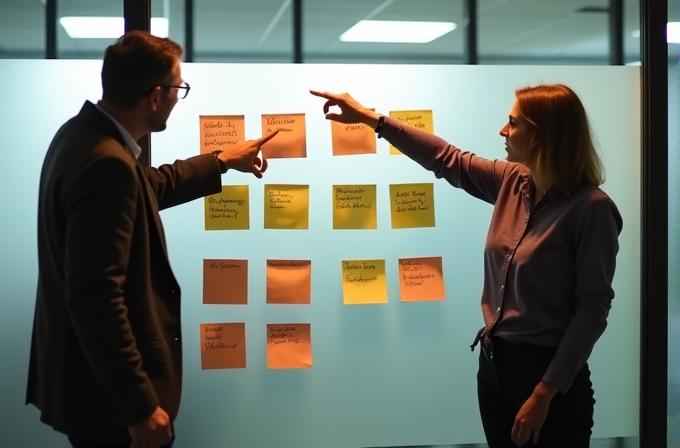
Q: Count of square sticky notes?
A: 14